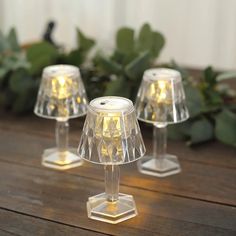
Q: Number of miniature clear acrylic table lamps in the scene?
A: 3